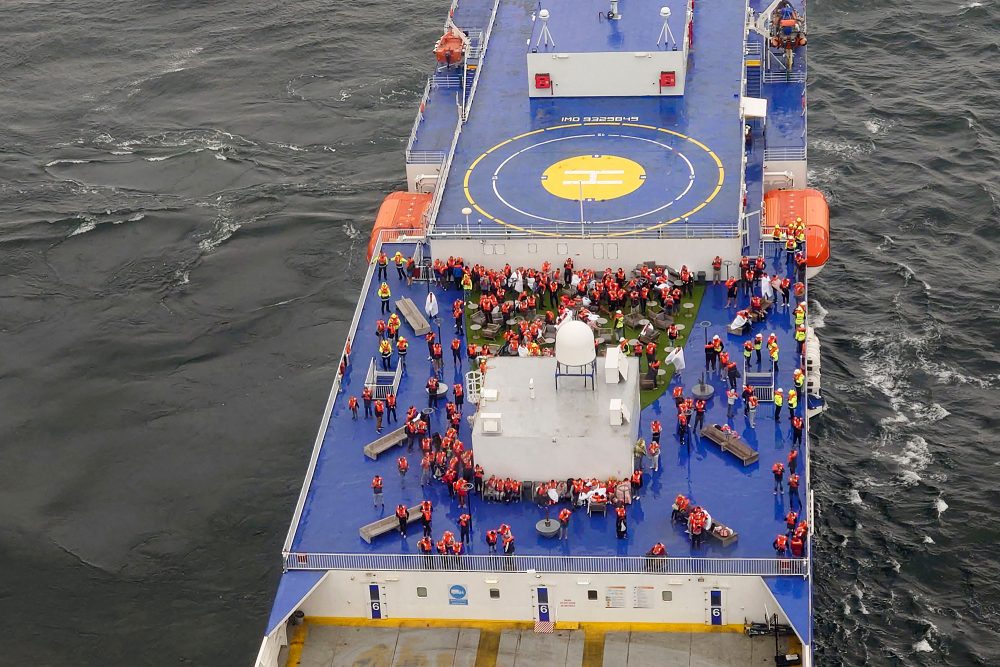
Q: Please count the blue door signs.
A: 3